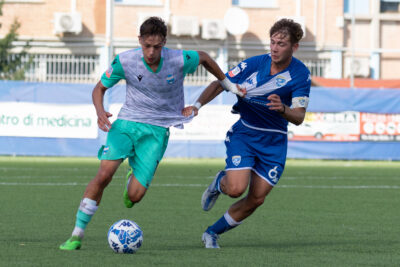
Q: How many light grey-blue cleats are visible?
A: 2